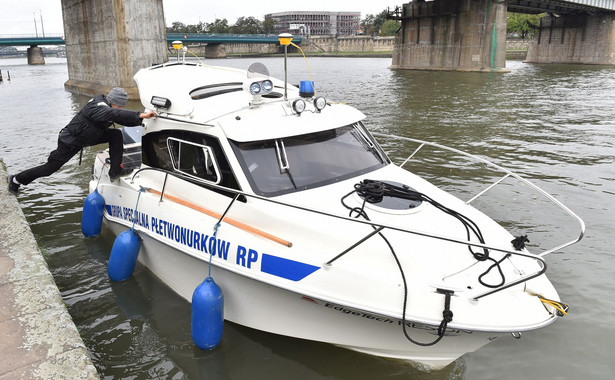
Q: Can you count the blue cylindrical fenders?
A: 3